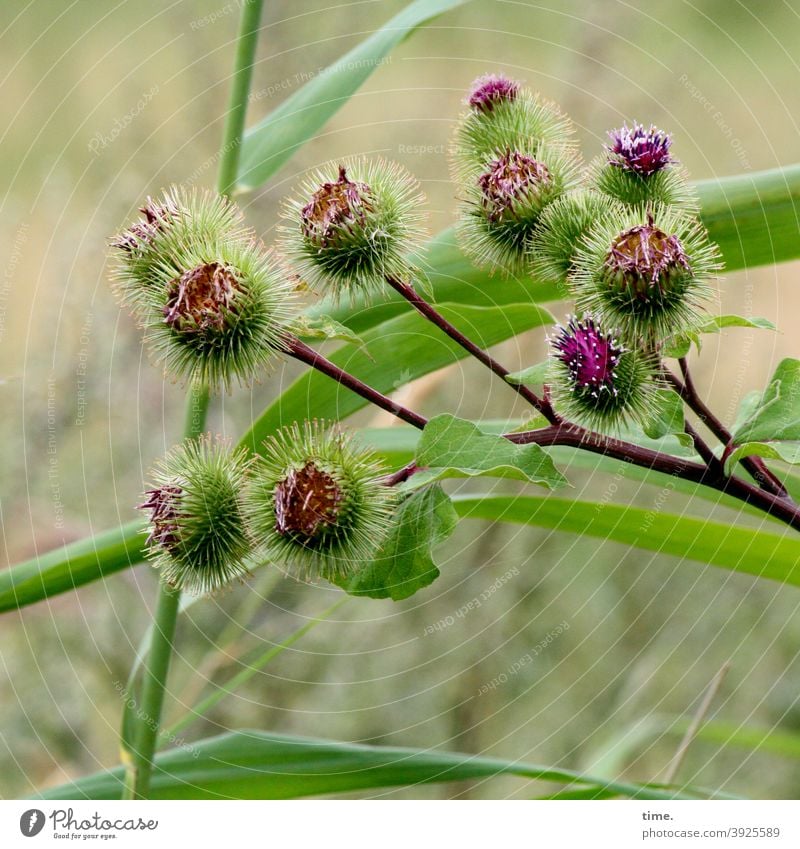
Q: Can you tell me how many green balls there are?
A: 11